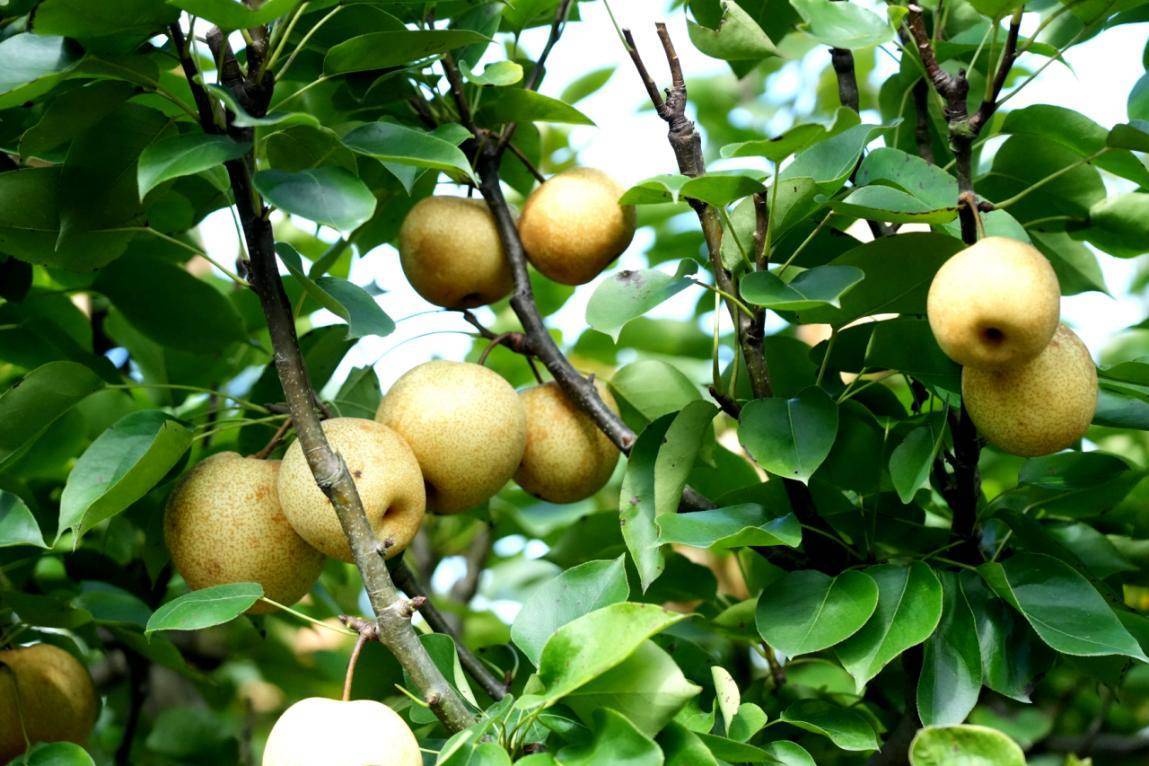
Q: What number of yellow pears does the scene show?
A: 10